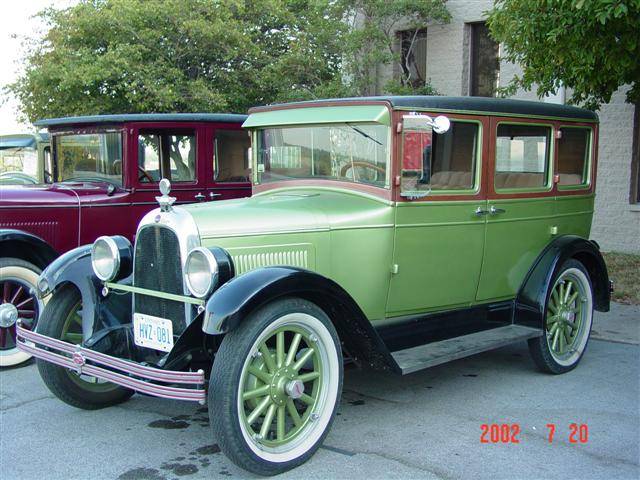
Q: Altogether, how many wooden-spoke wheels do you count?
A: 4